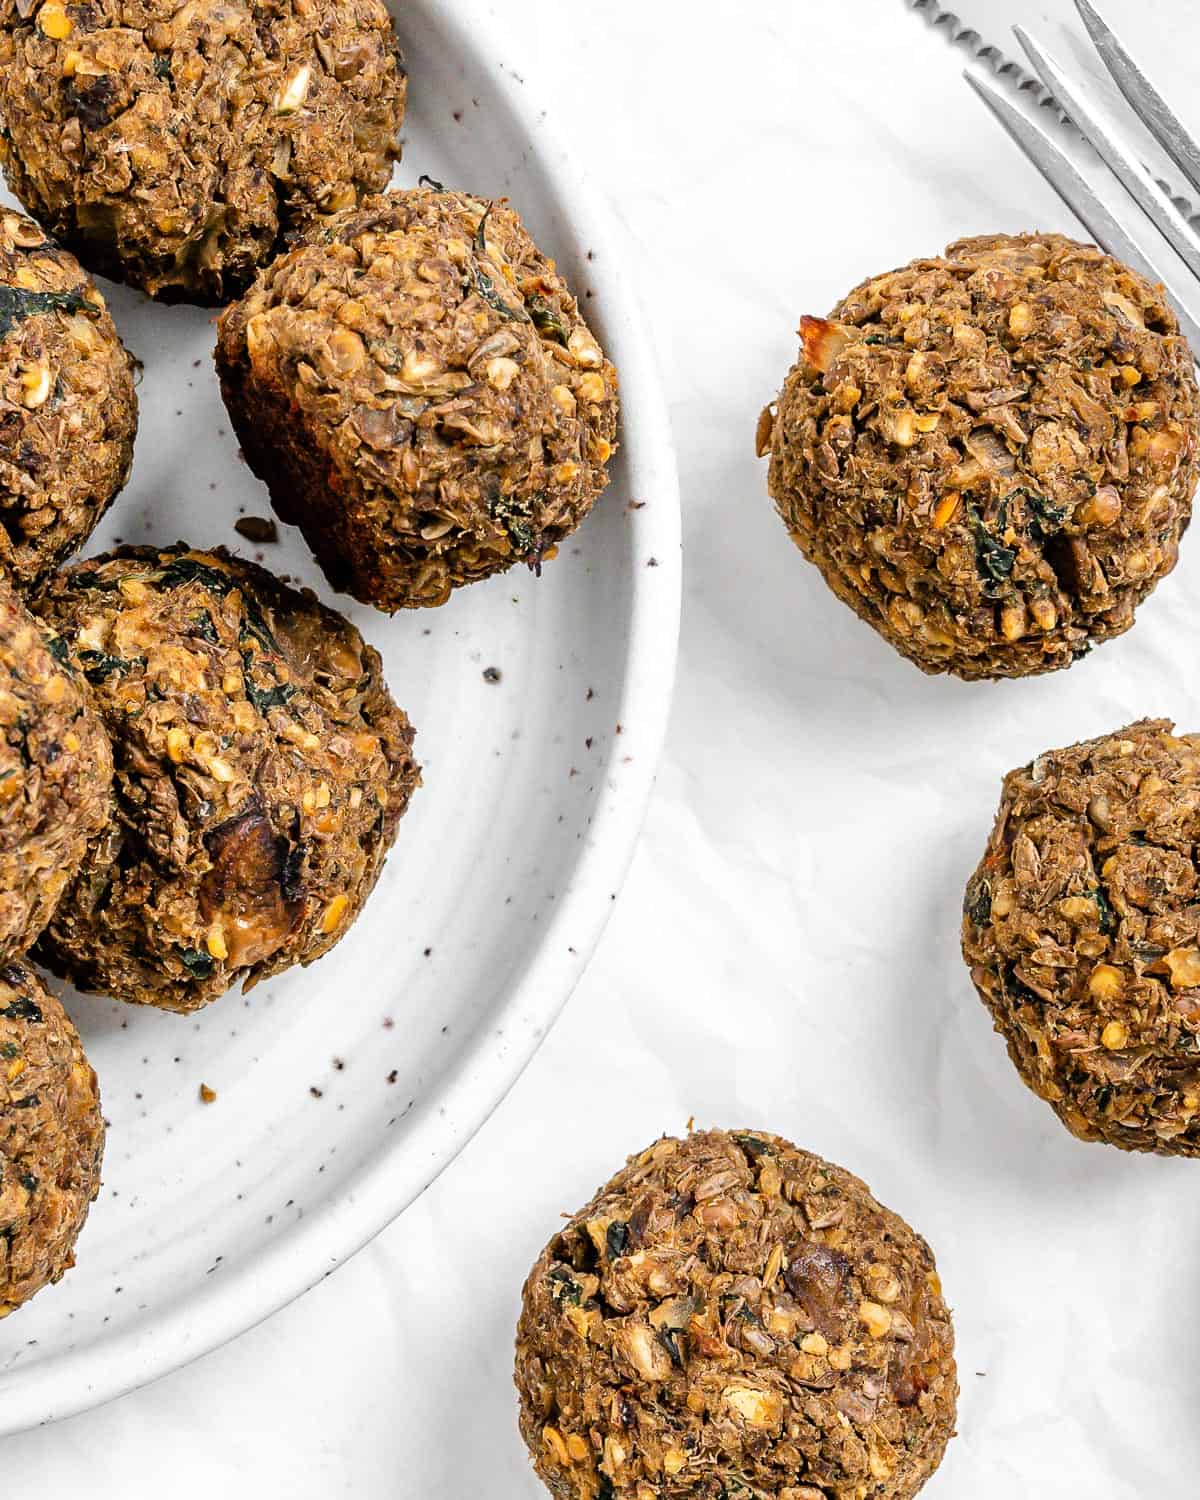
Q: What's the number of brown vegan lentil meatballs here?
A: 9